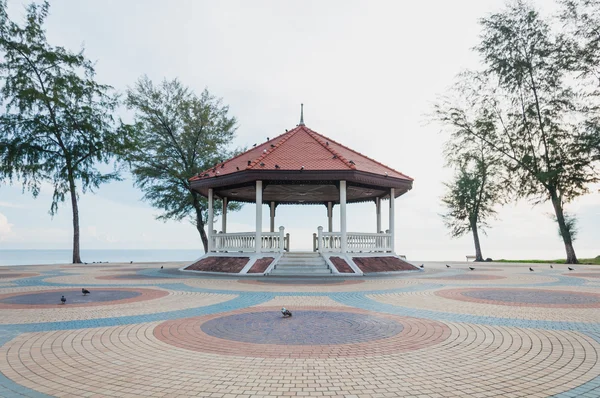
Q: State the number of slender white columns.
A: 8